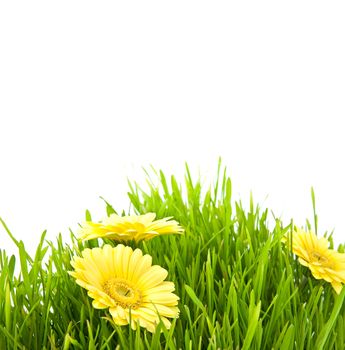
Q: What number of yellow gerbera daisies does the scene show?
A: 3